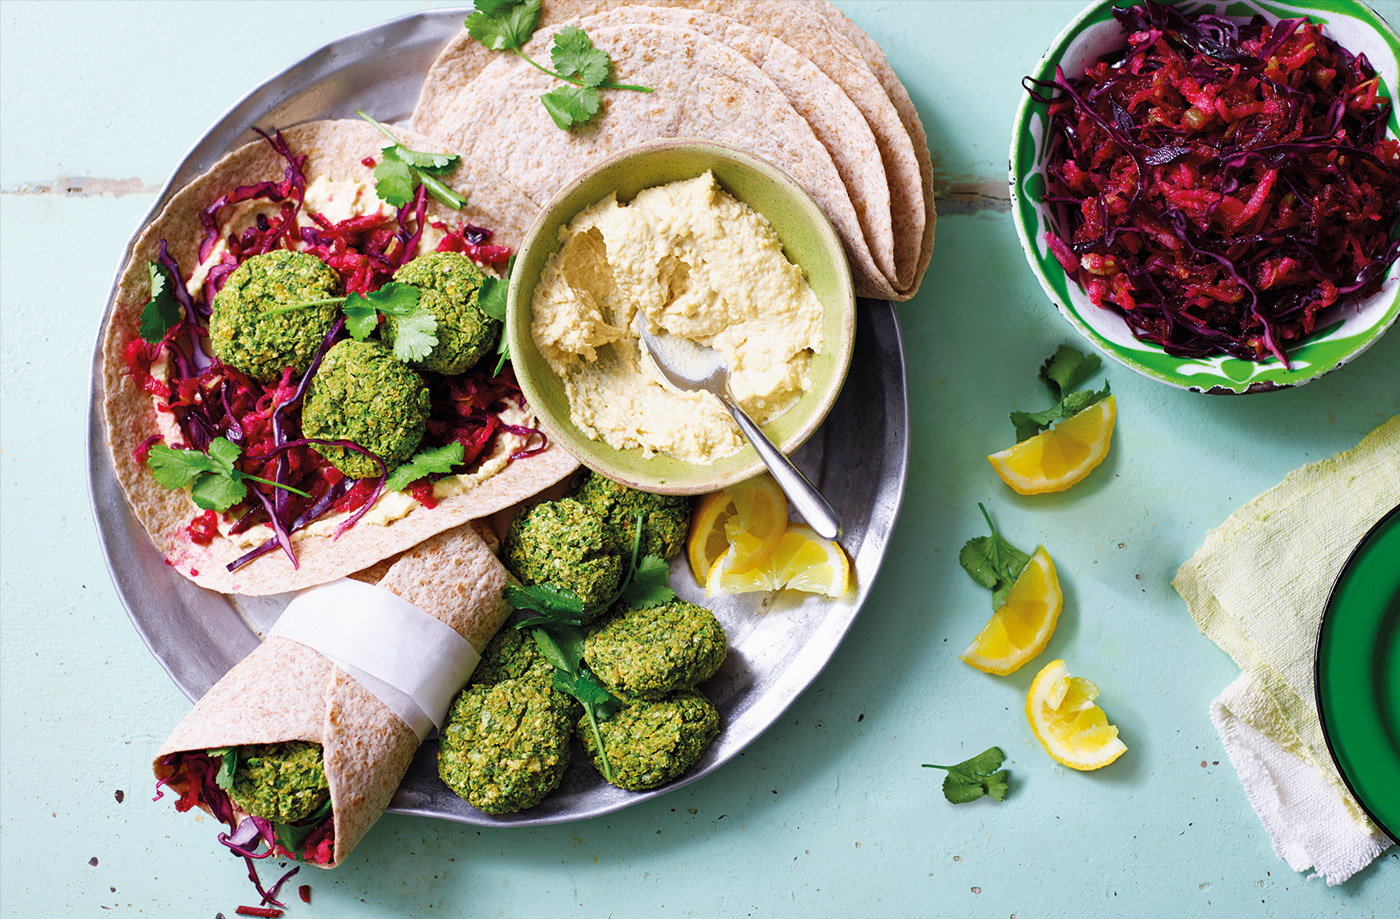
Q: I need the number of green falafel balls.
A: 10